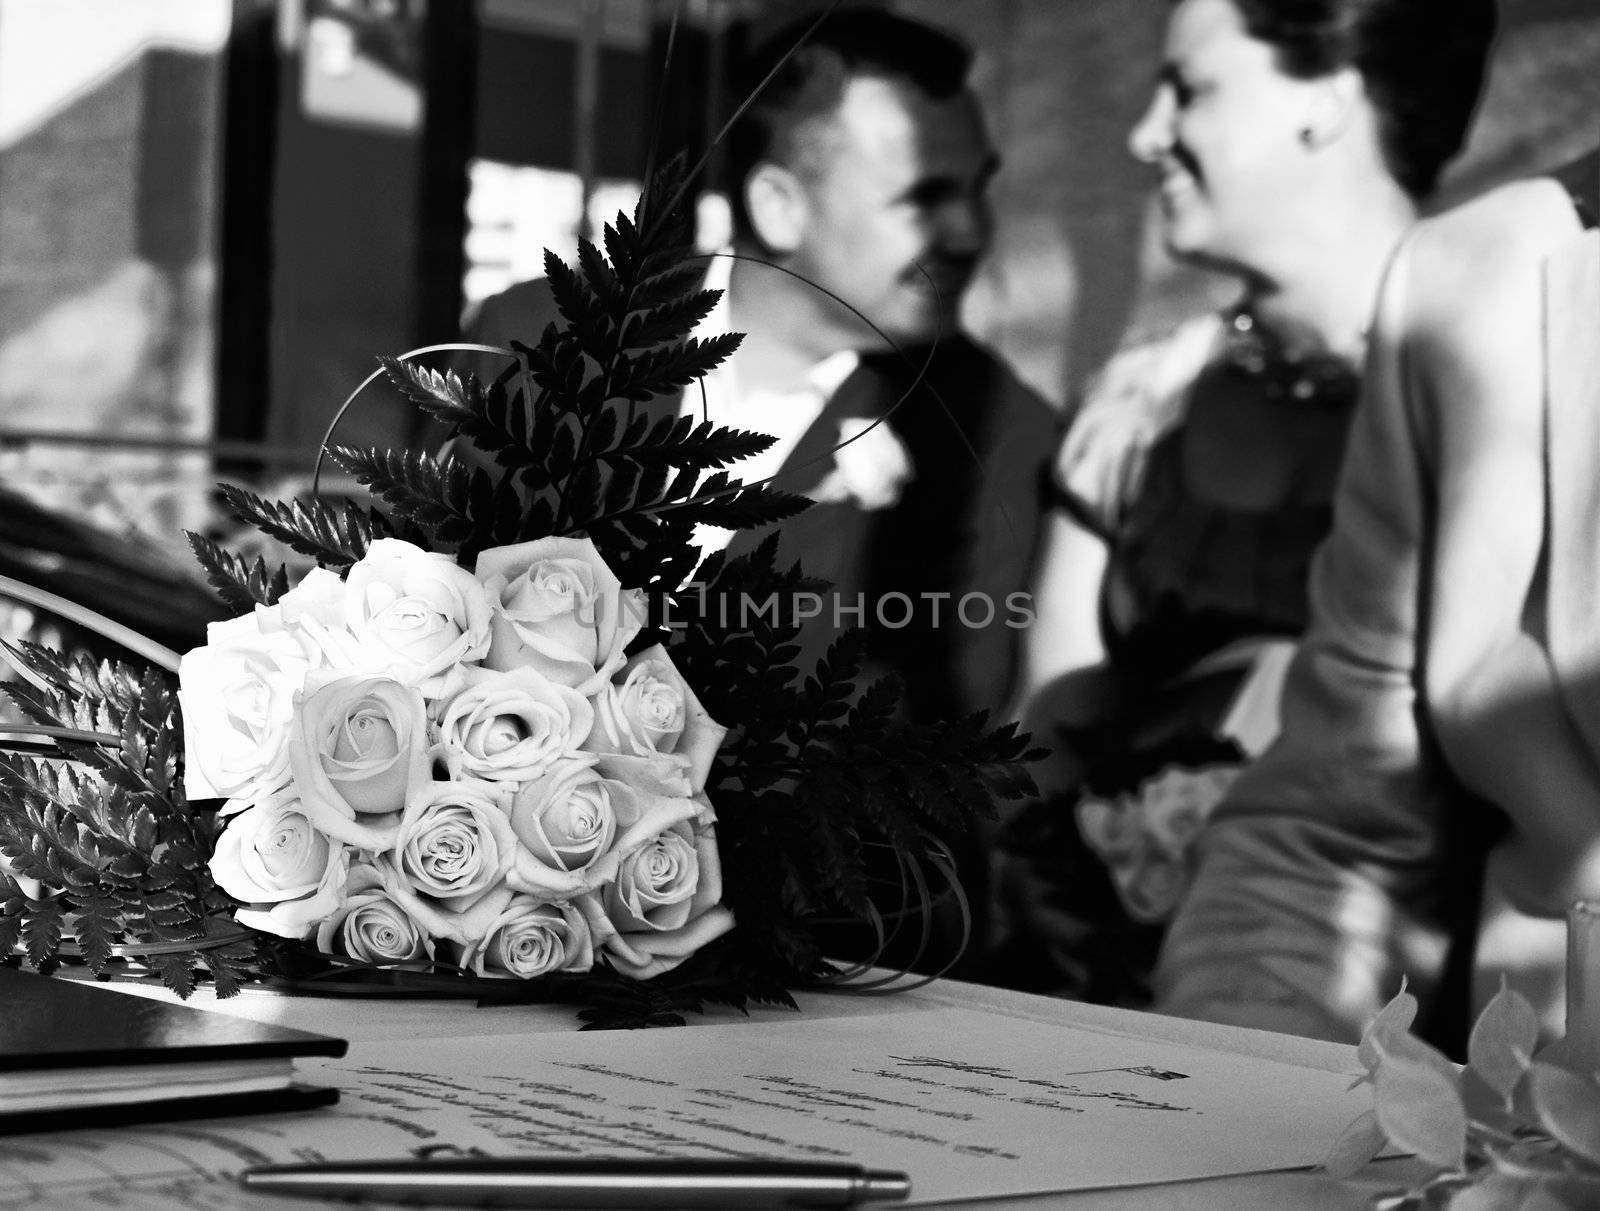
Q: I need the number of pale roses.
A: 12